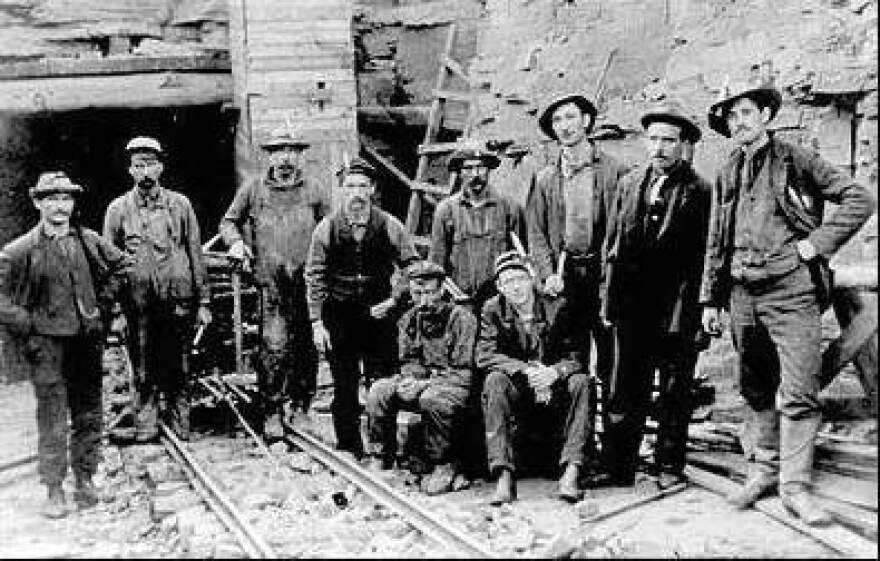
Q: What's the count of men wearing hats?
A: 10